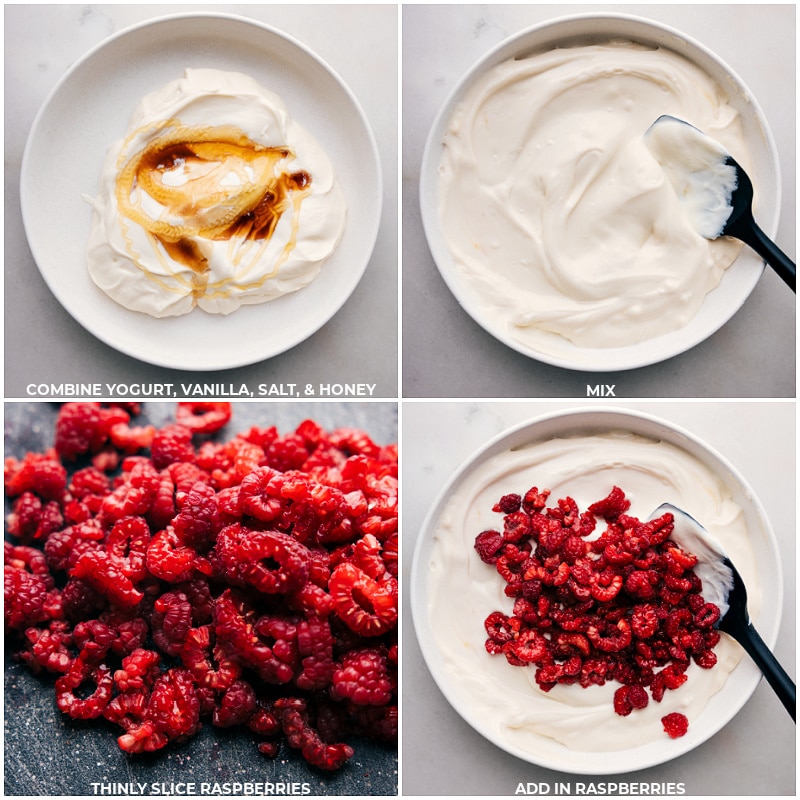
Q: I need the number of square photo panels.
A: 4